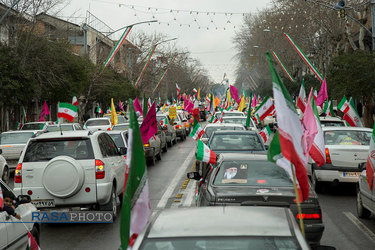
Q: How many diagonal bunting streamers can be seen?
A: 5